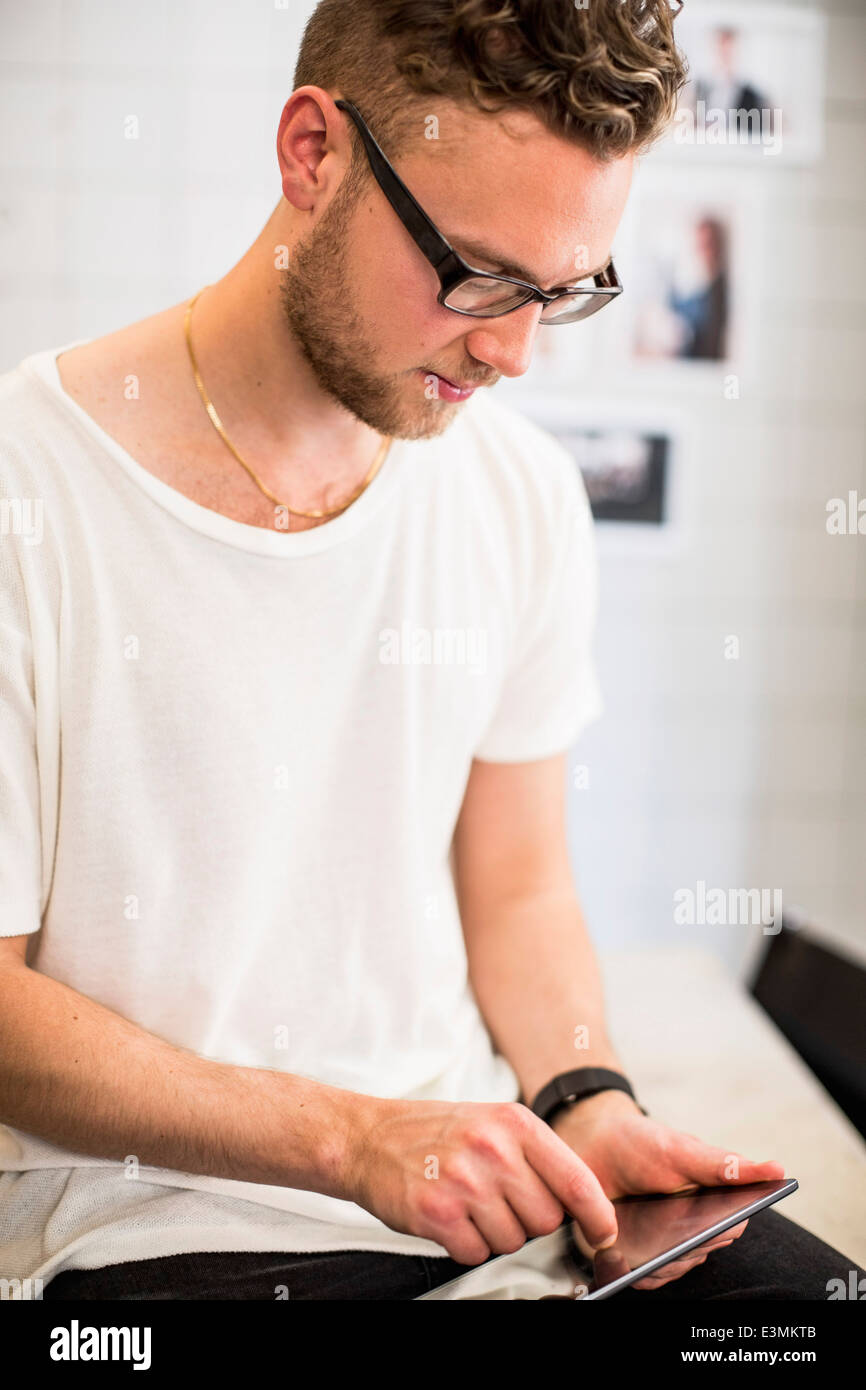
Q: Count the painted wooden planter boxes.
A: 0